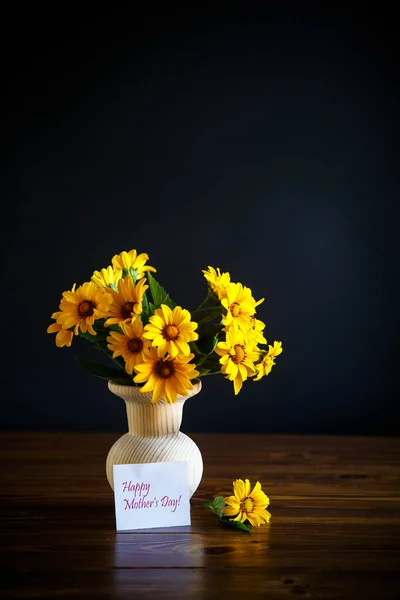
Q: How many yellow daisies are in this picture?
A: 14